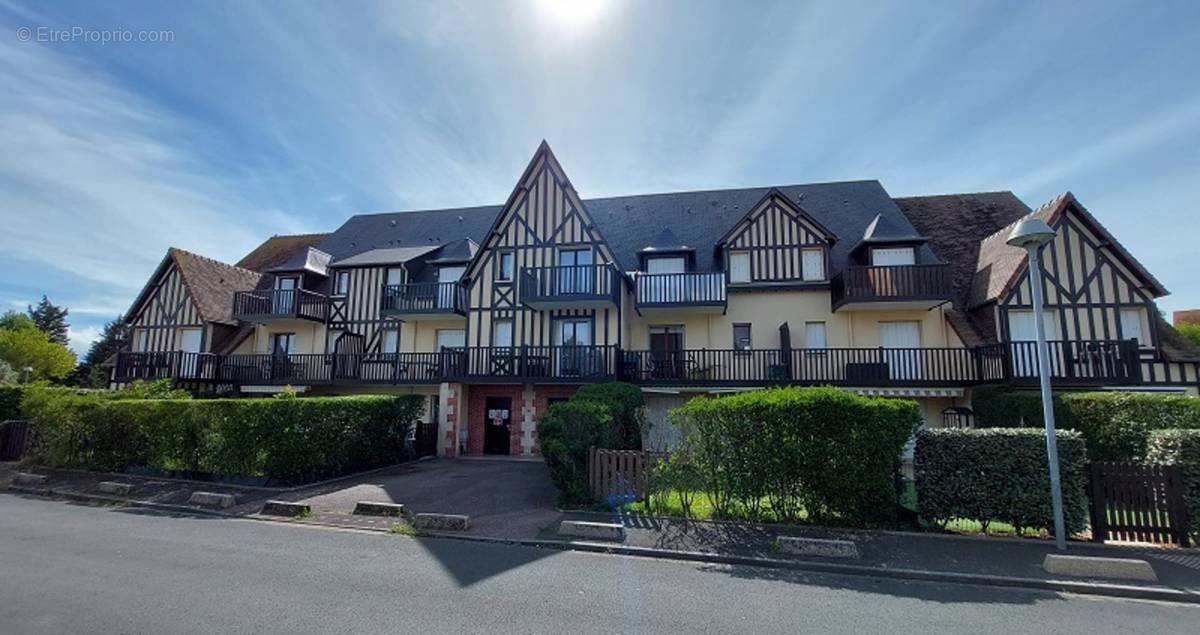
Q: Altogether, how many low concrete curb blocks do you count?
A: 9